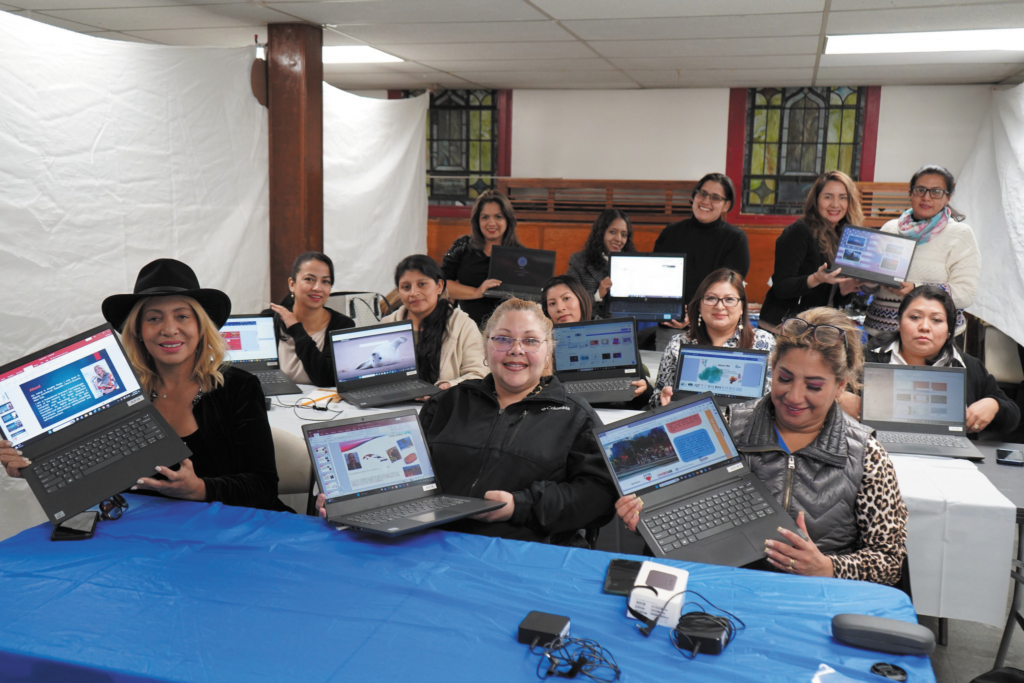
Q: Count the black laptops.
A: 11